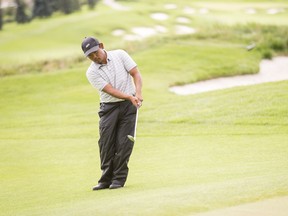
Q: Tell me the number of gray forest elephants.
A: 0